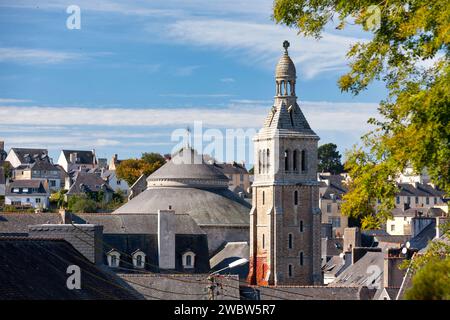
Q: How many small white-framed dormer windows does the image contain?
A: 3